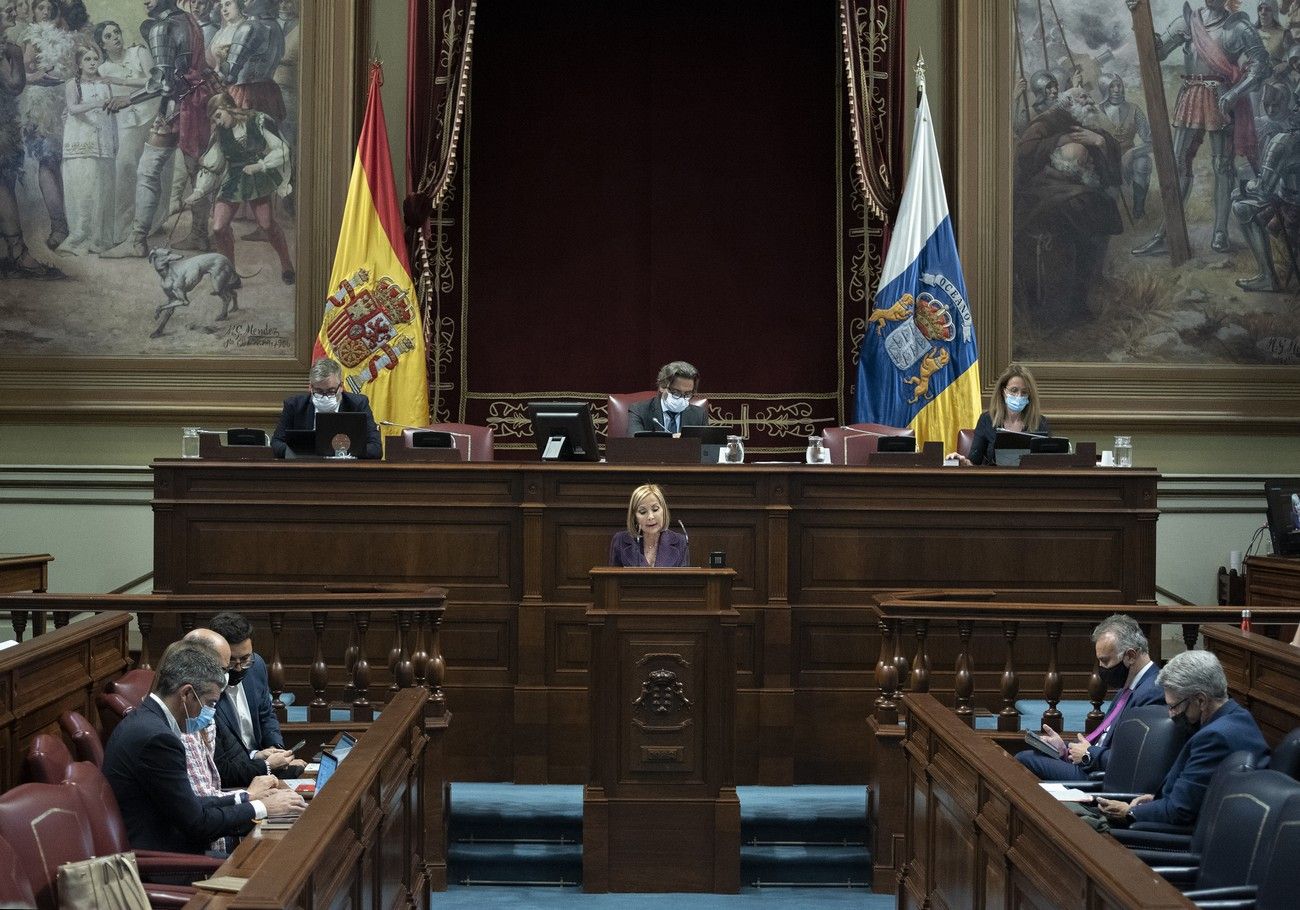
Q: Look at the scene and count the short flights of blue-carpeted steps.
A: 2